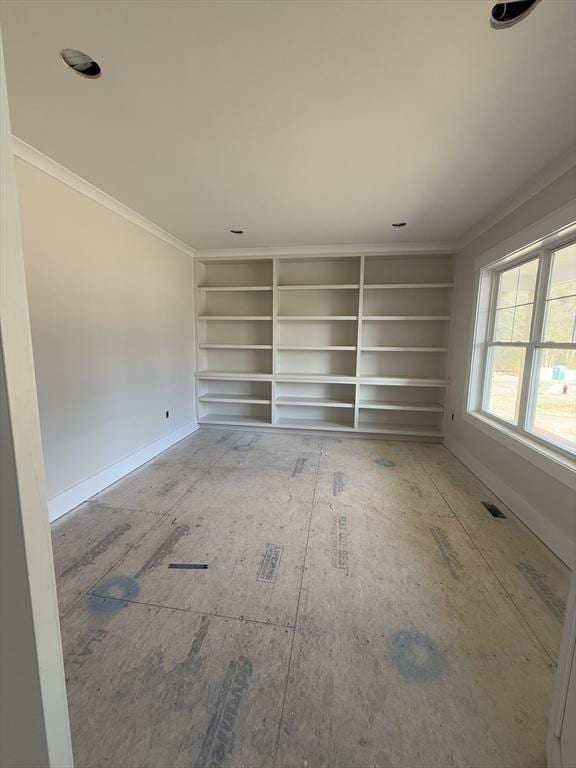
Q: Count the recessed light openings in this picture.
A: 4